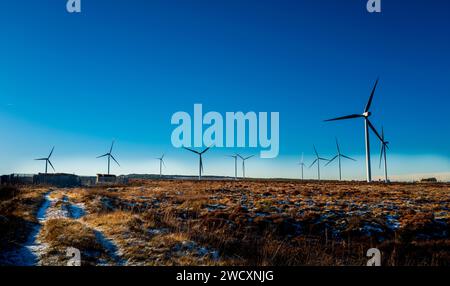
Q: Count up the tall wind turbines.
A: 11